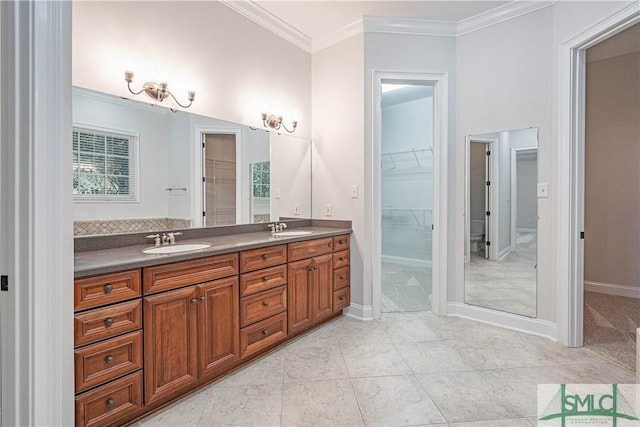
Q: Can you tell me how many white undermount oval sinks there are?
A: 2